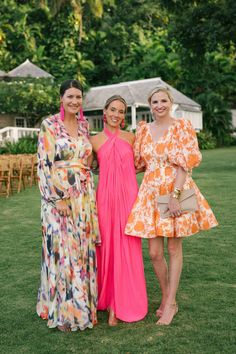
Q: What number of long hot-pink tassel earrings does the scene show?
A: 2